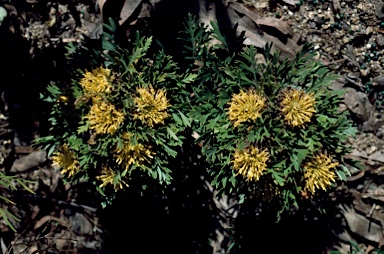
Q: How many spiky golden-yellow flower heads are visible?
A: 10